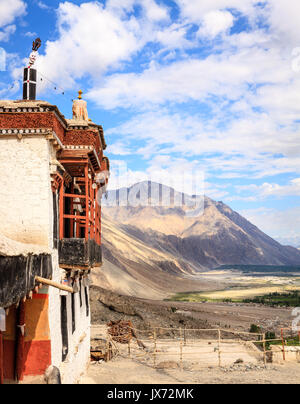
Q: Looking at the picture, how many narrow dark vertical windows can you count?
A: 4